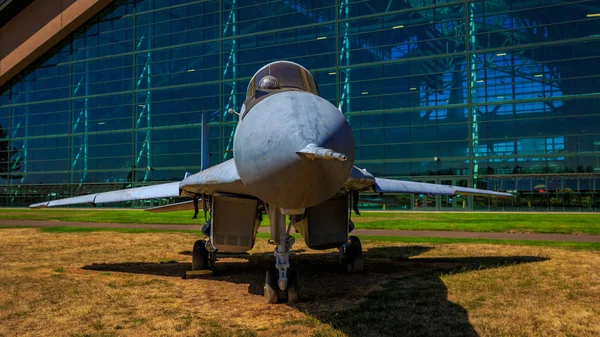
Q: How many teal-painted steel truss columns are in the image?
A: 6